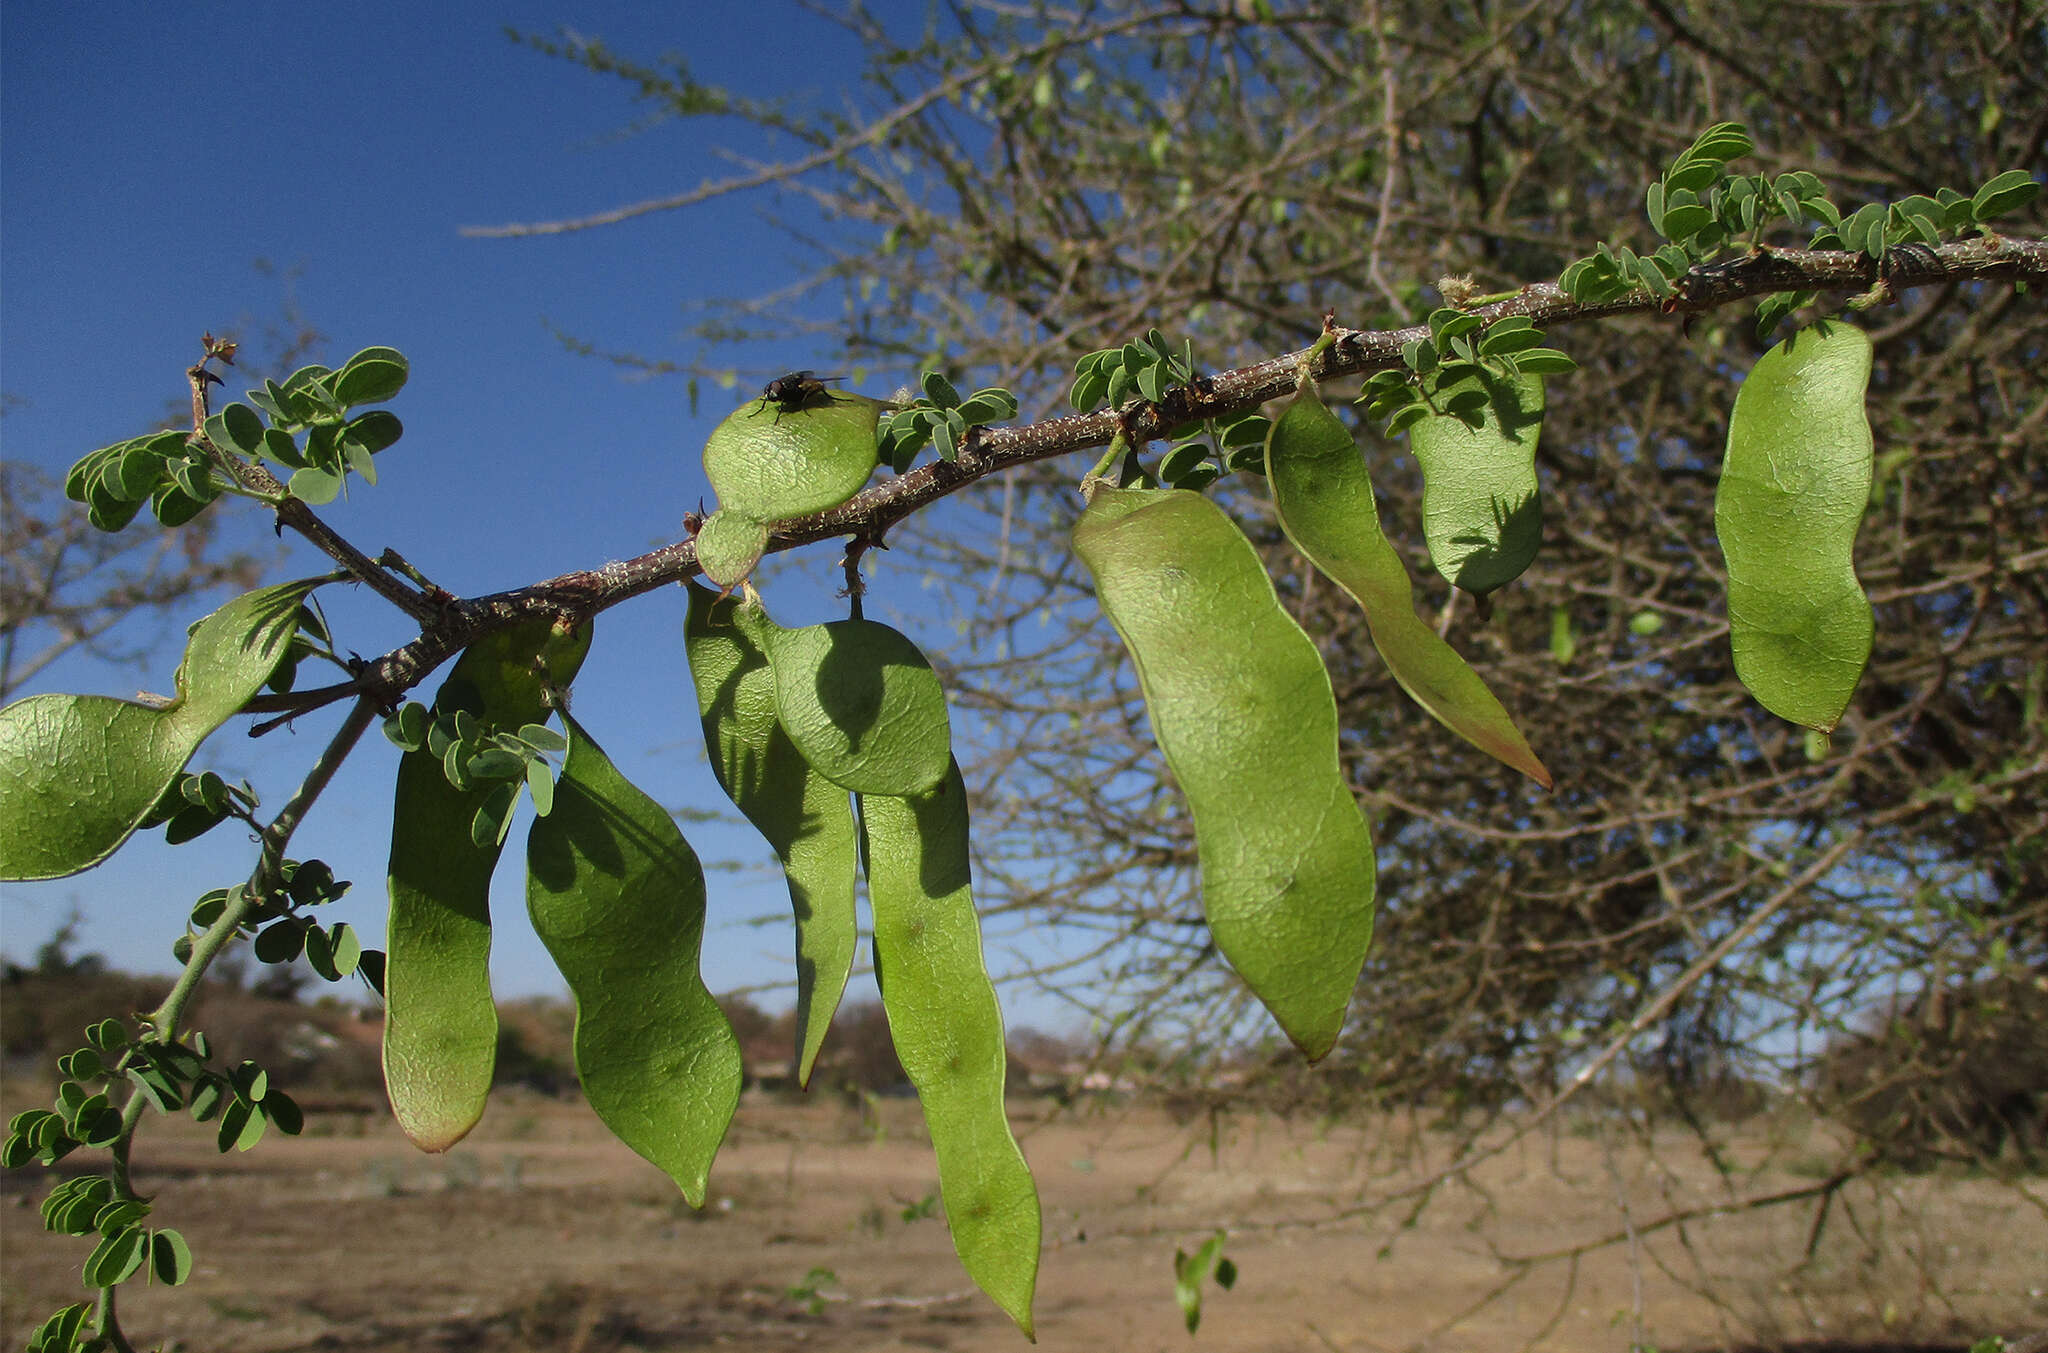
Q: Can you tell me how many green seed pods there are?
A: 11